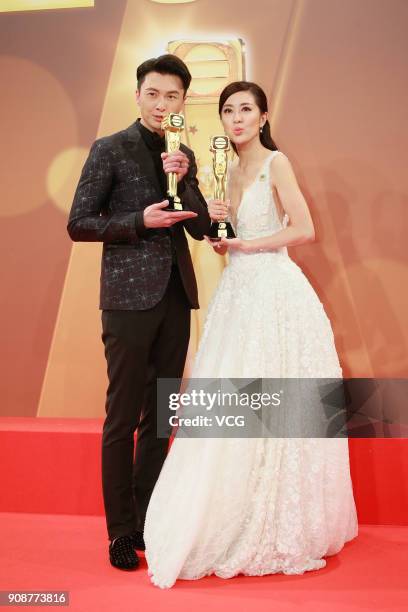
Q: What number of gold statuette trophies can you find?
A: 2